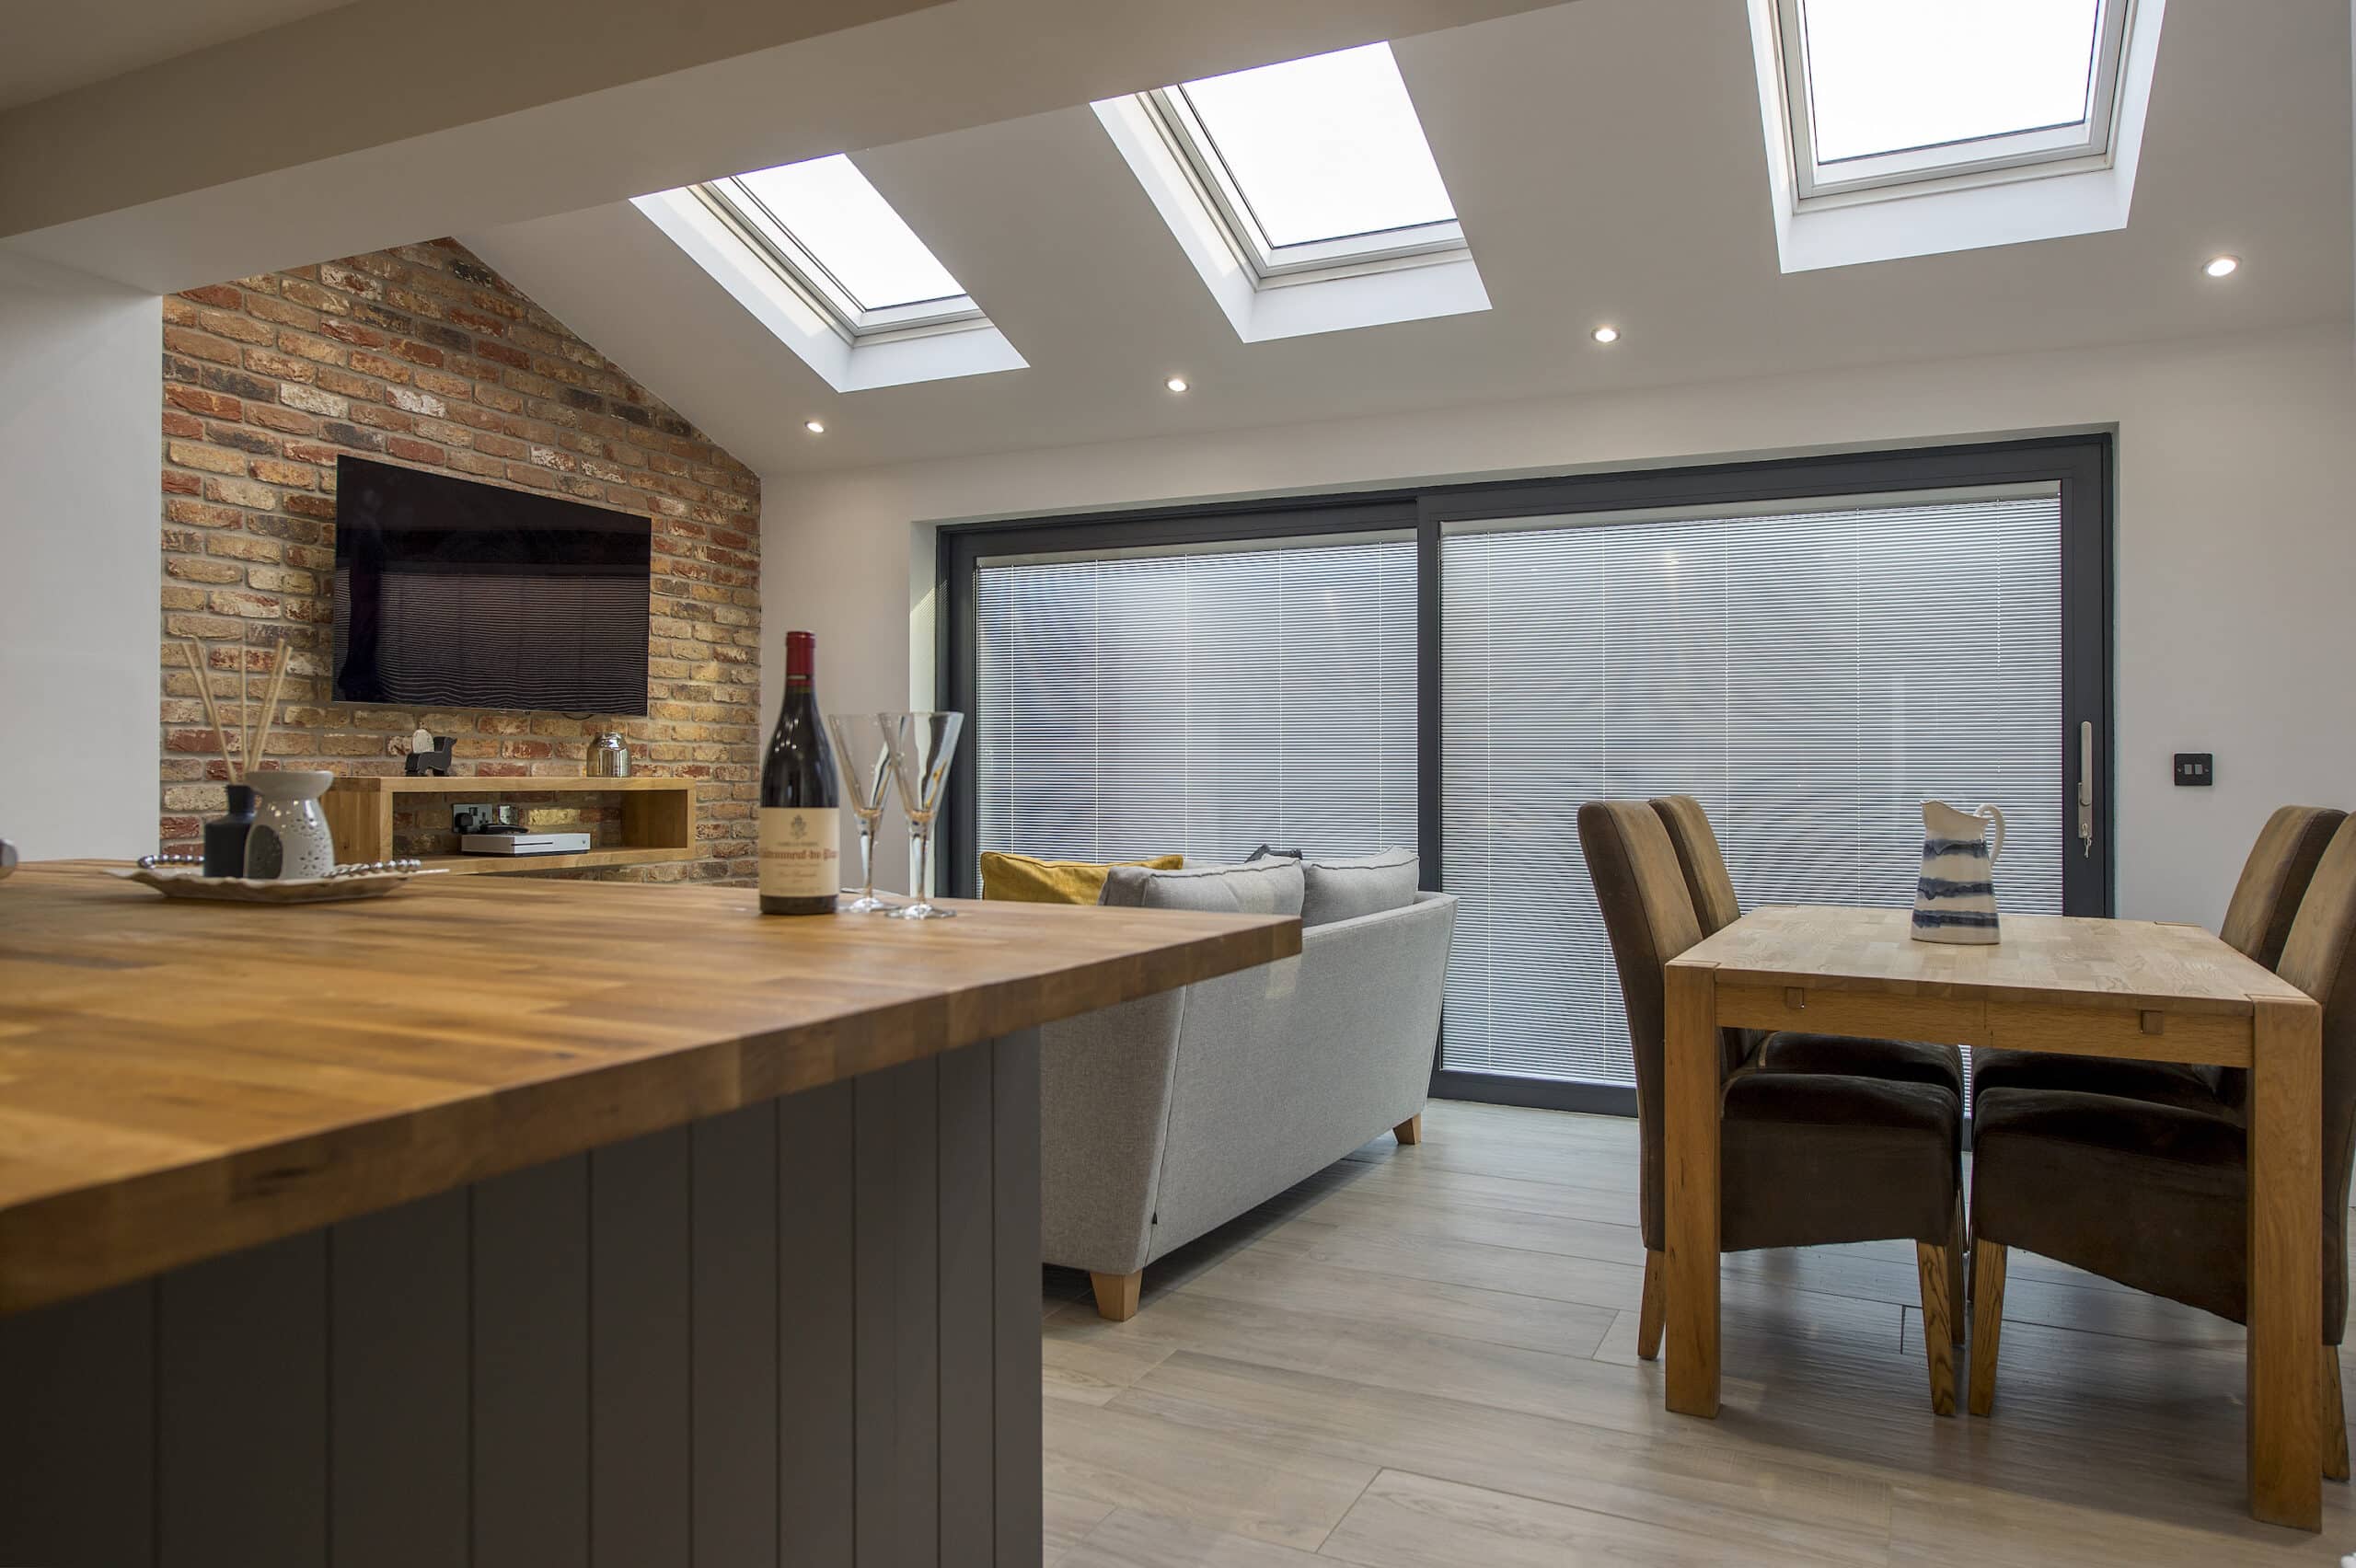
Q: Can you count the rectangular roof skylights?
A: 3